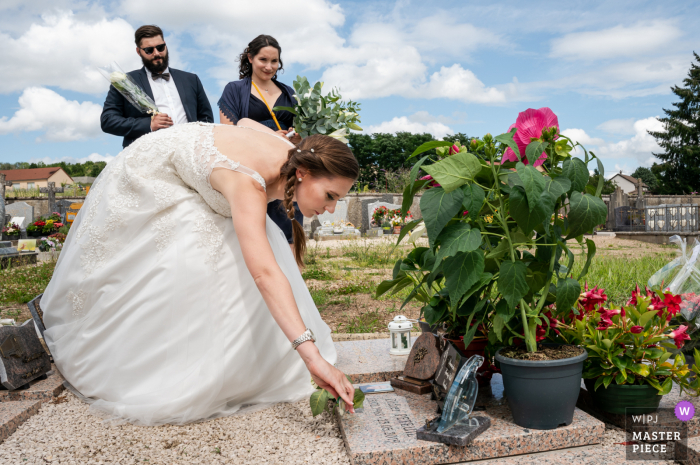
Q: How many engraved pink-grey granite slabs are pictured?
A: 1